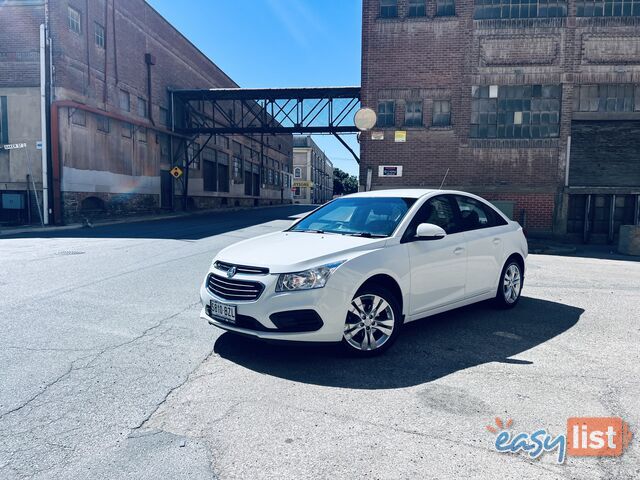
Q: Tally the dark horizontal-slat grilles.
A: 2